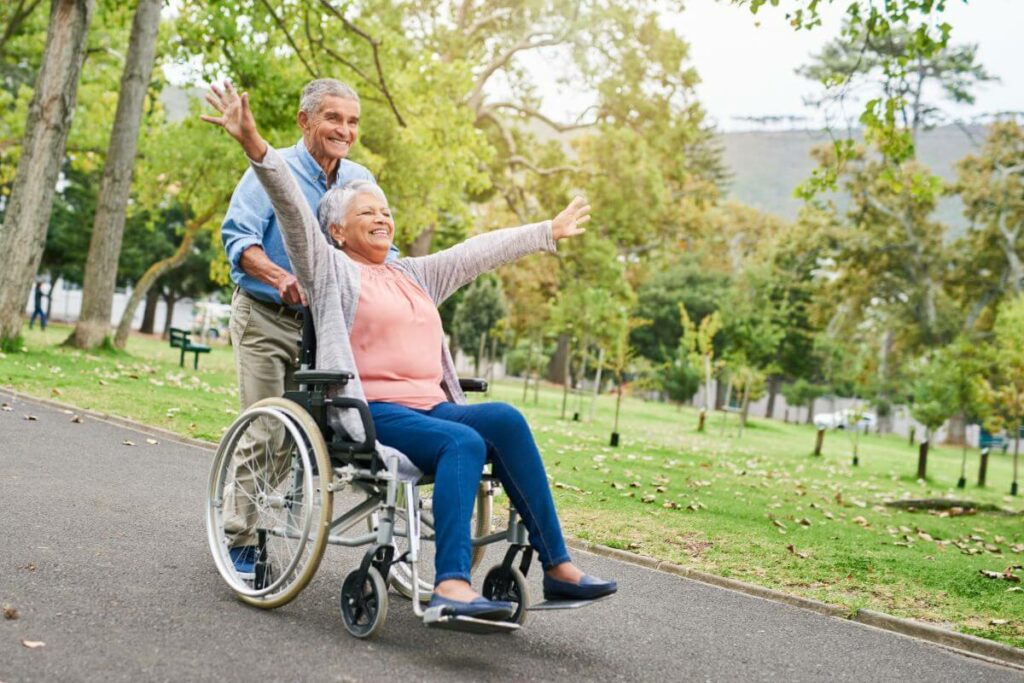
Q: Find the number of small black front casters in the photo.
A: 2